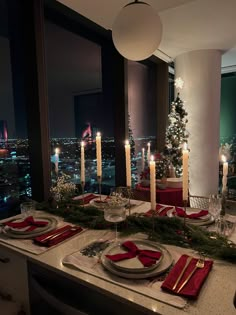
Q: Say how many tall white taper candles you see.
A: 6